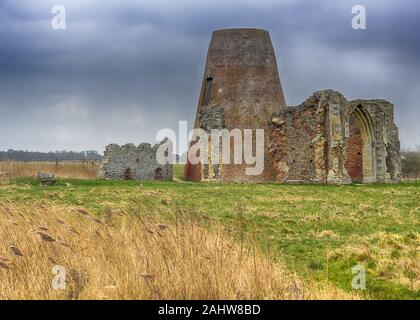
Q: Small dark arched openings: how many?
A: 2